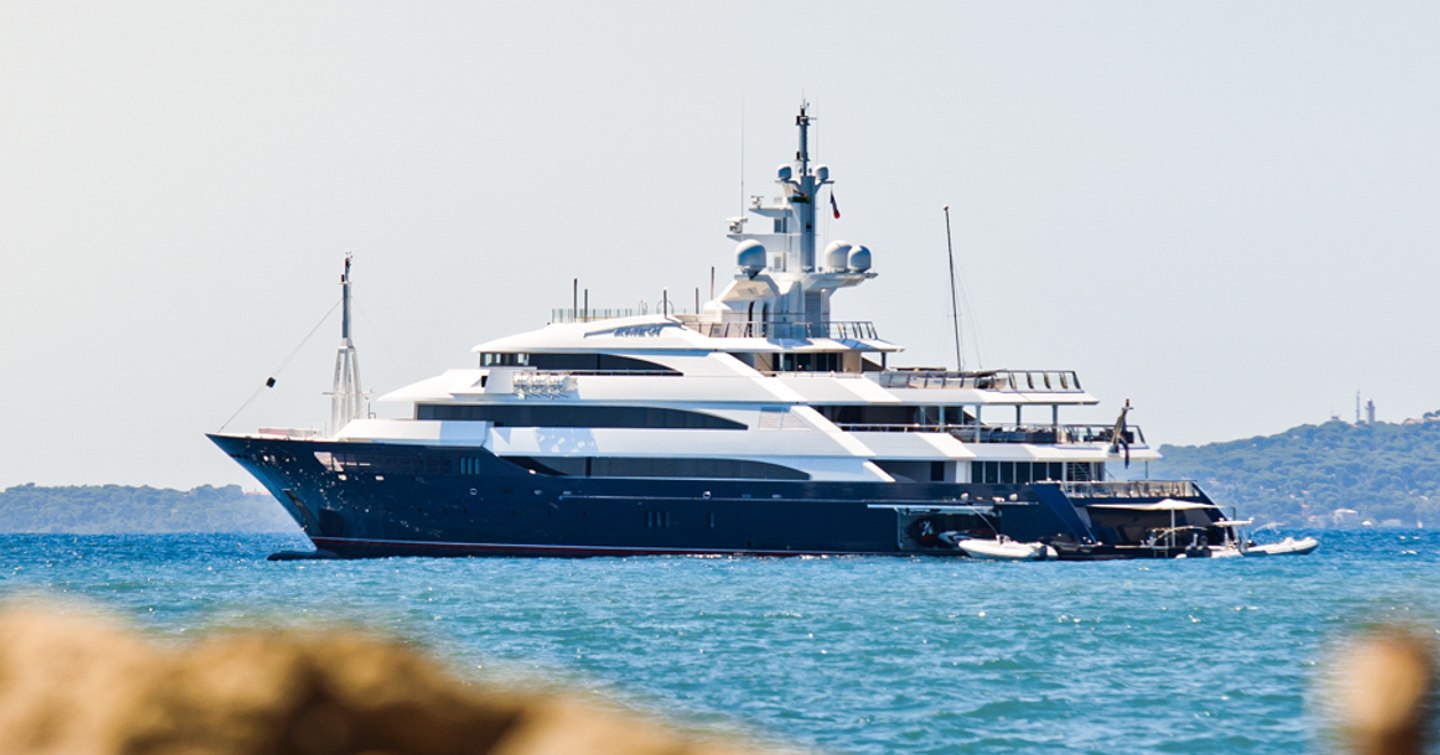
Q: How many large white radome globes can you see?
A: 3